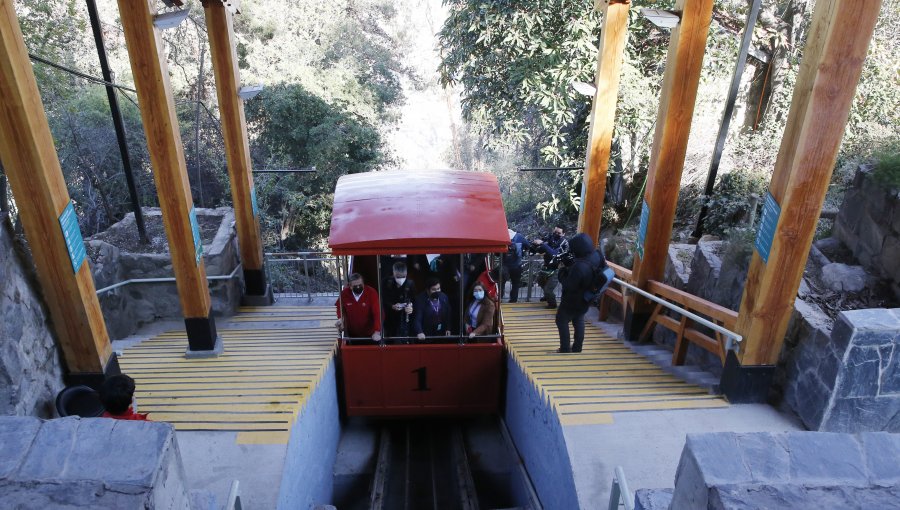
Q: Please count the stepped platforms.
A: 2